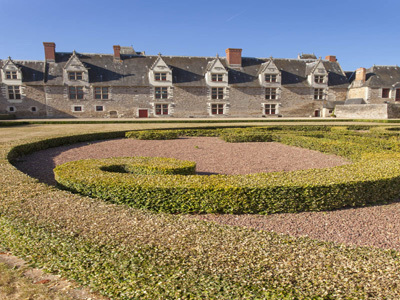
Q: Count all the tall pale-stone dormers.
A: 6